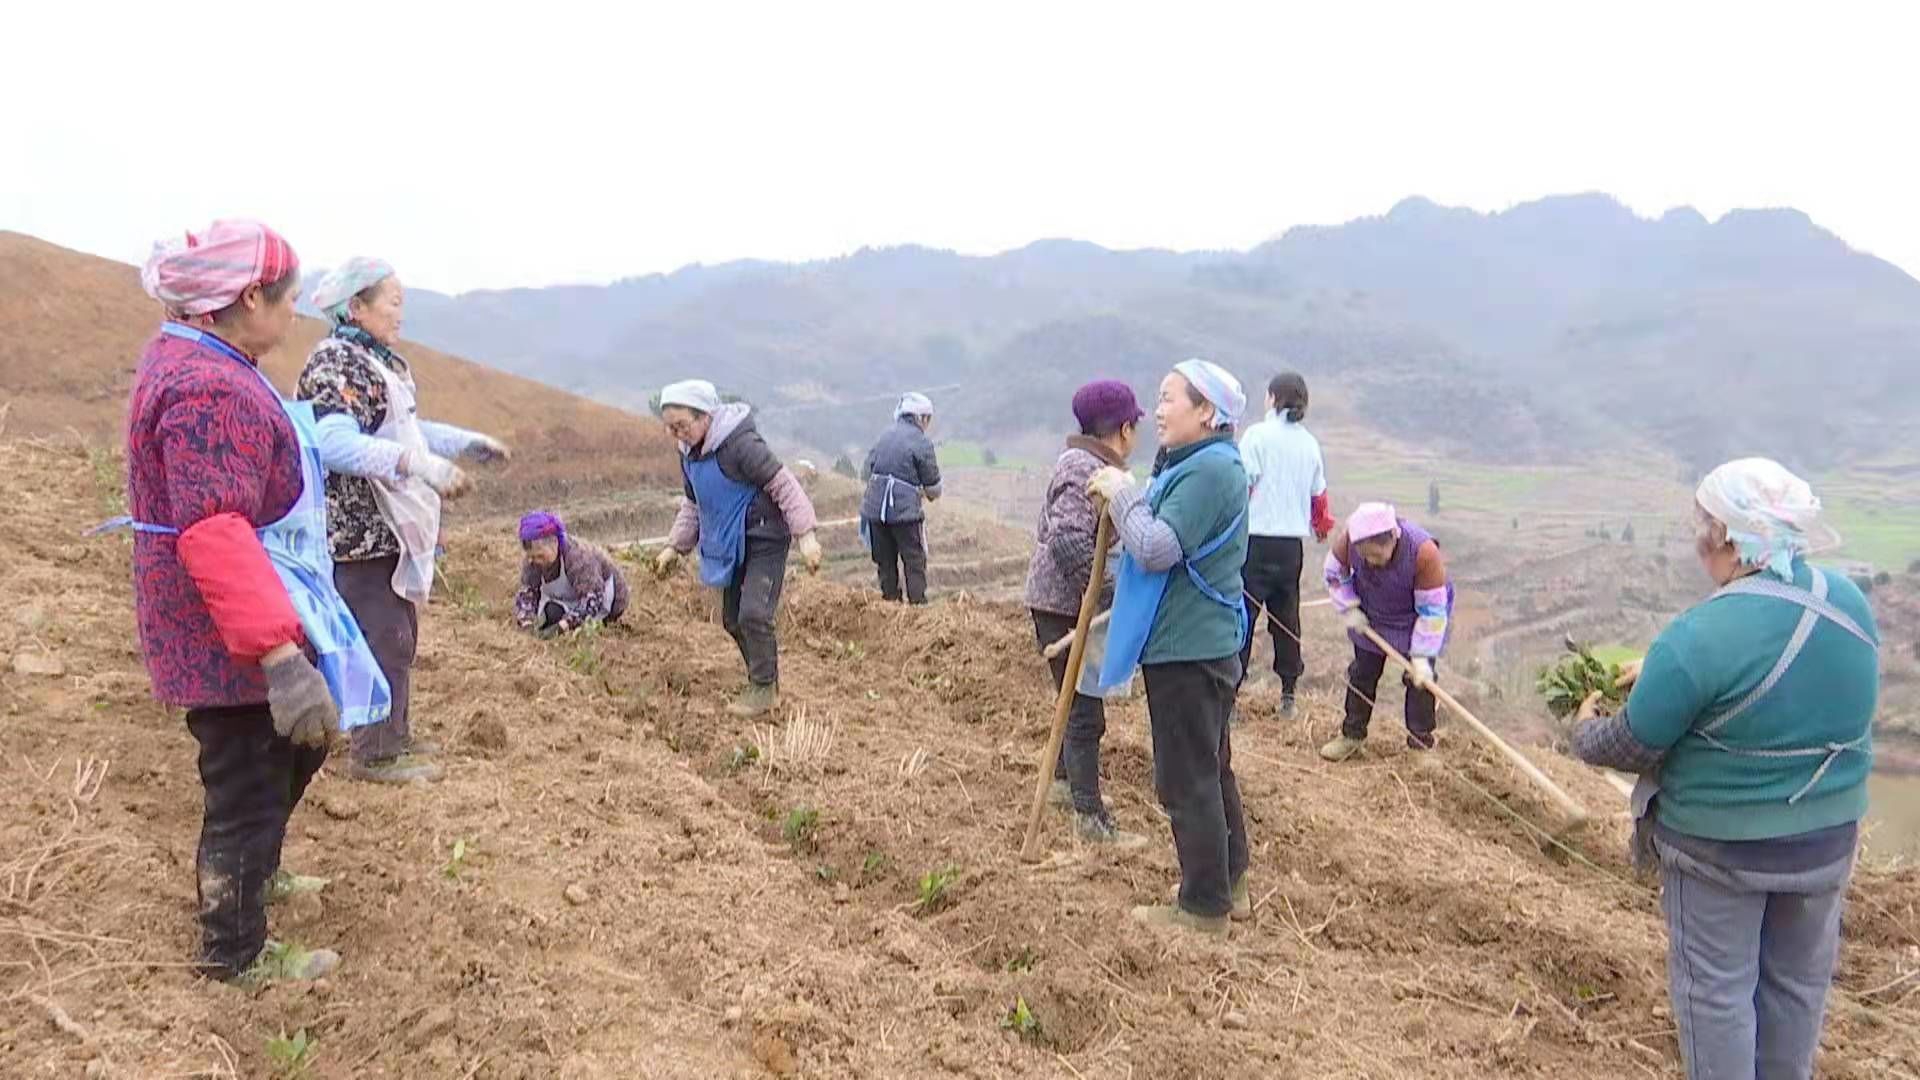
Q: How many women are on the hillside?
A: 10